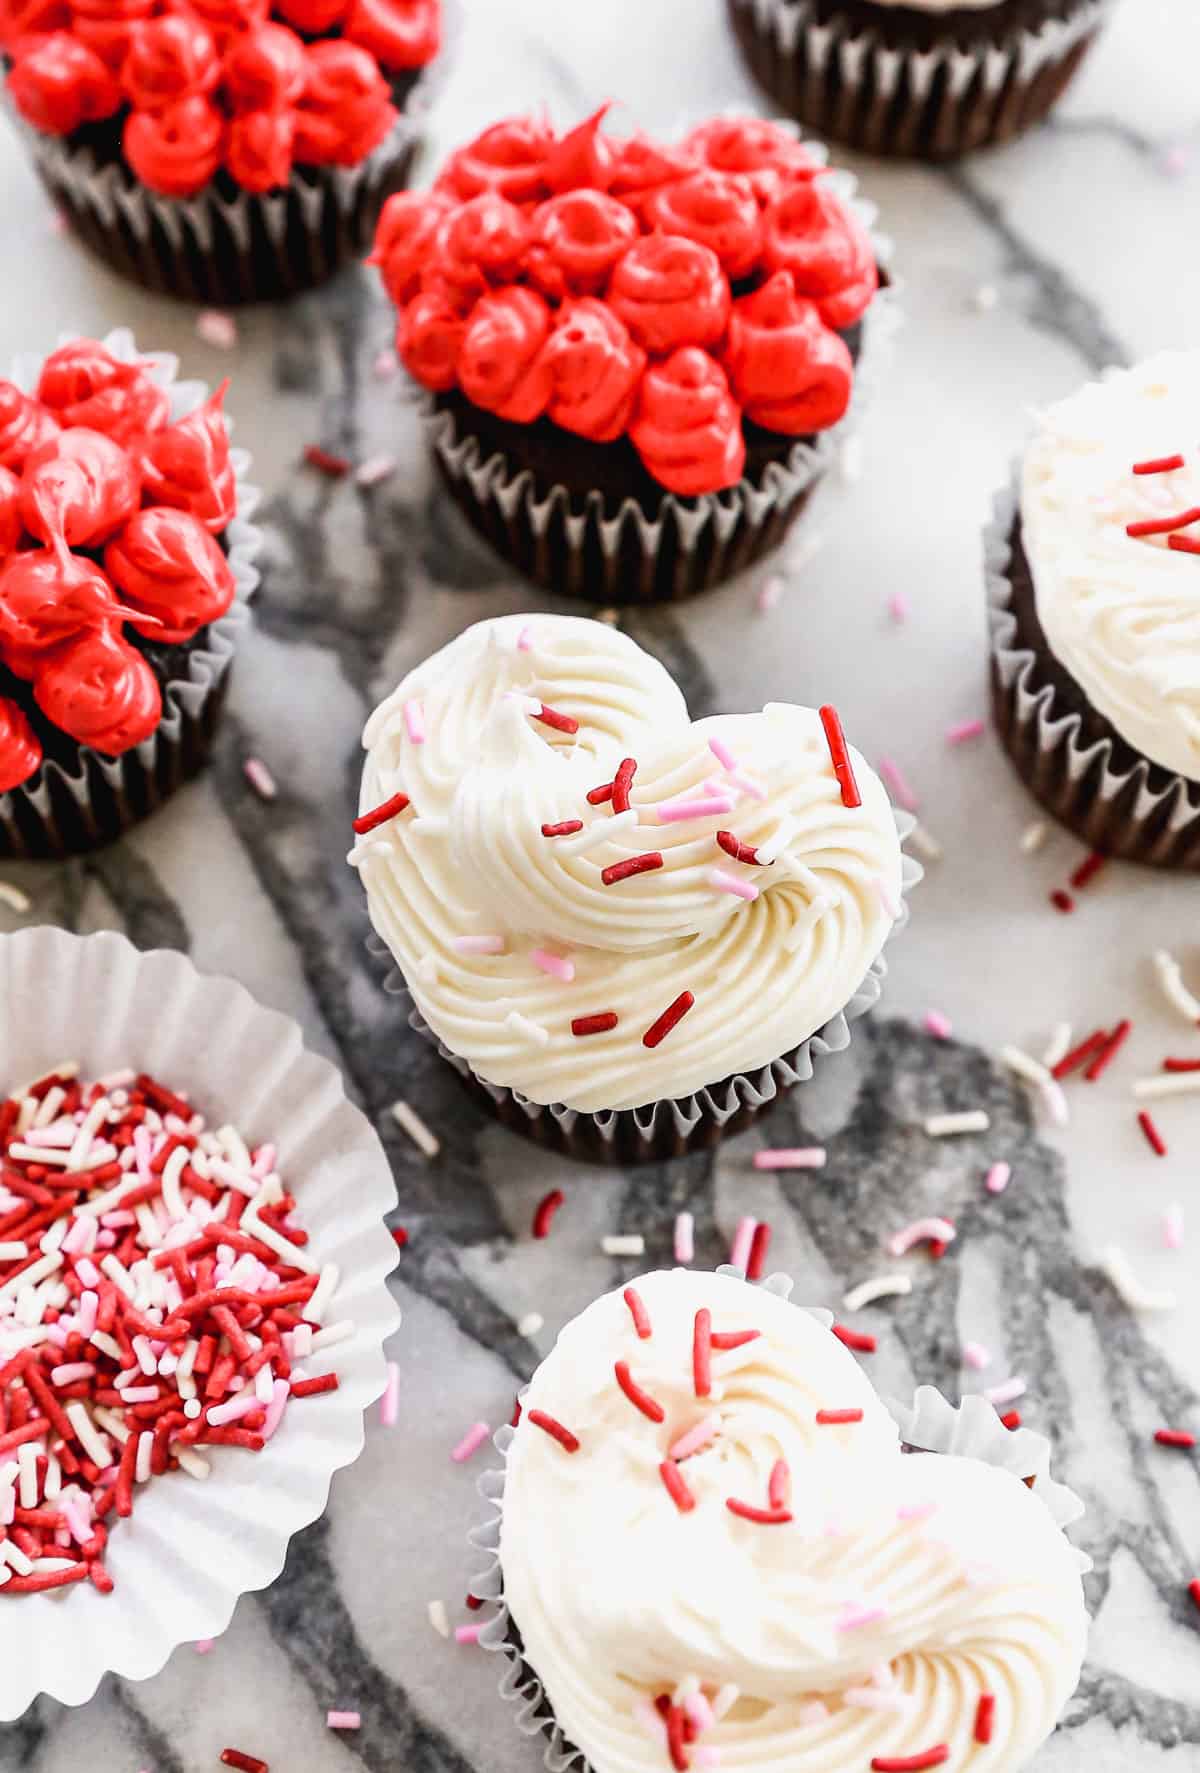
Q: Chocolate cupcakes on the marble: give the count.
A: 7